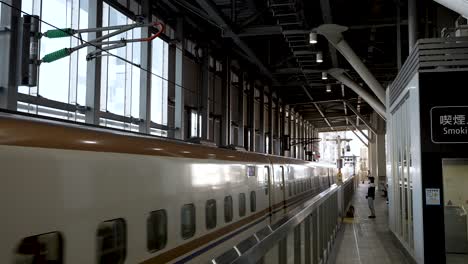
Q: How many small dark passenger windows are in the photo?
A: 8